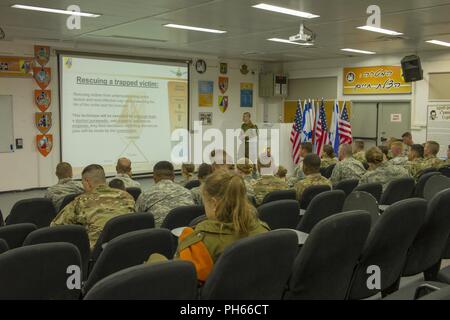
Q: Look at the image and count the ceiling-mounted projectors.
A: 1